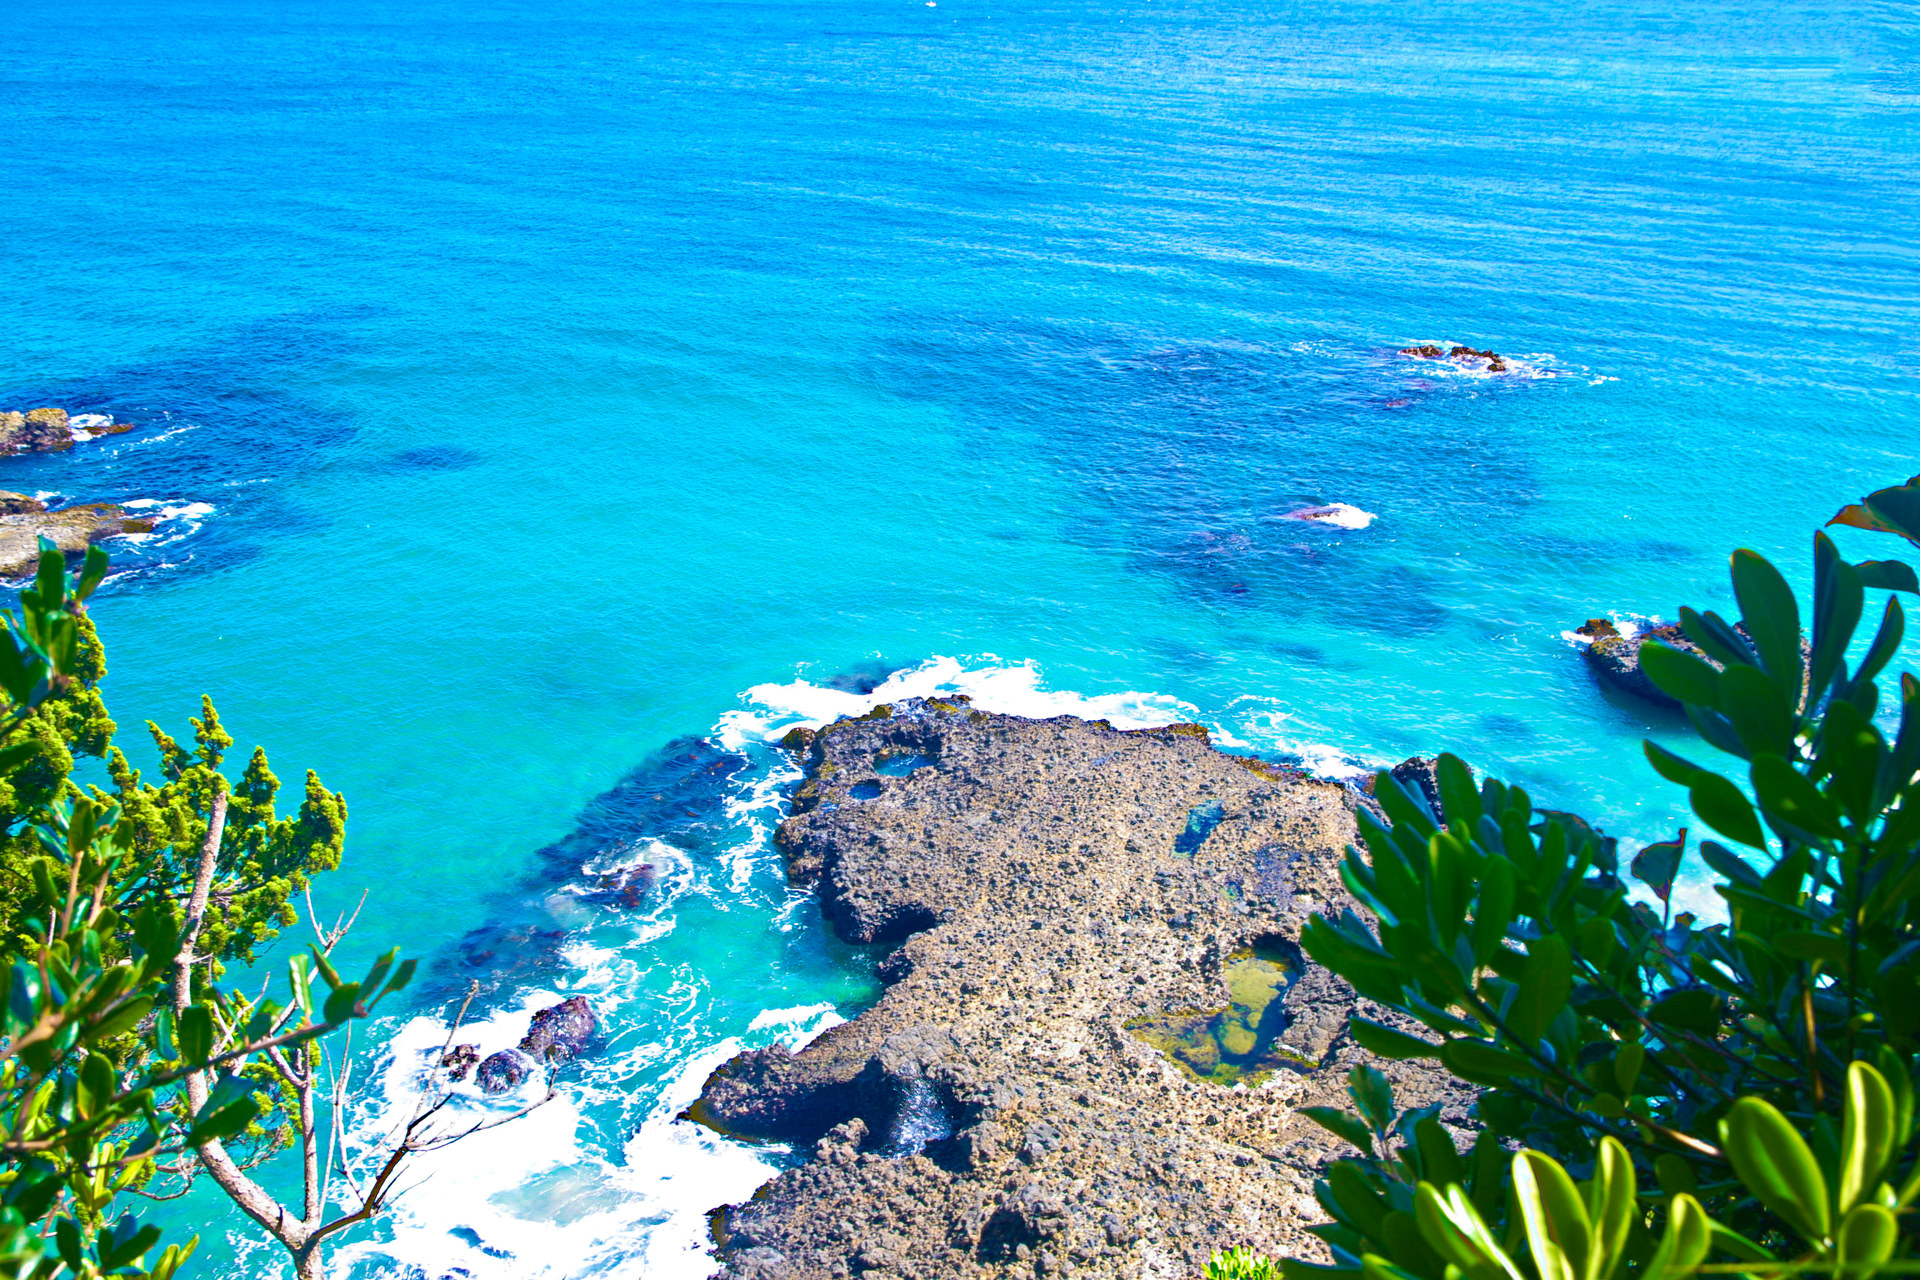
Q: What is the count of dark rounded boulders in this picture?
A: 3